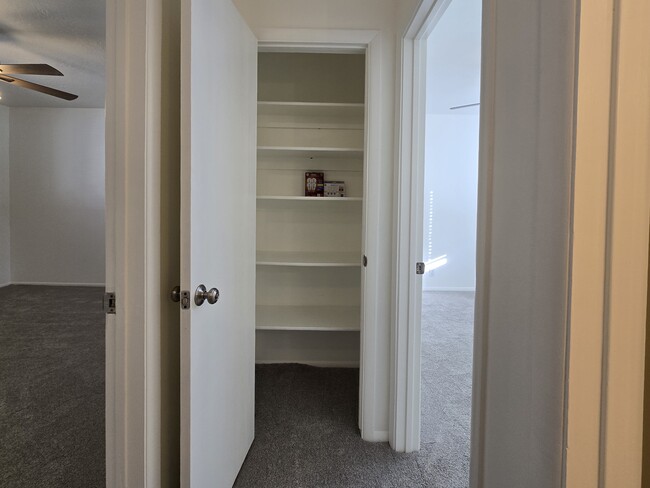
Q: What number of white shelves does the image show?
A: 5